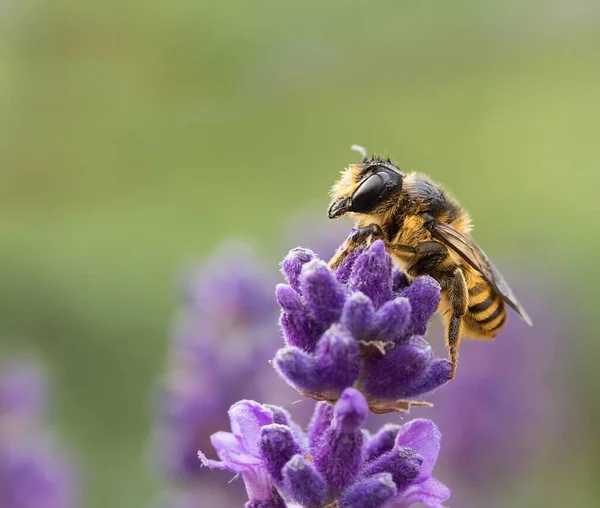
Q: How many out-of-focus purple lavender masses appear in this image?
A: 3